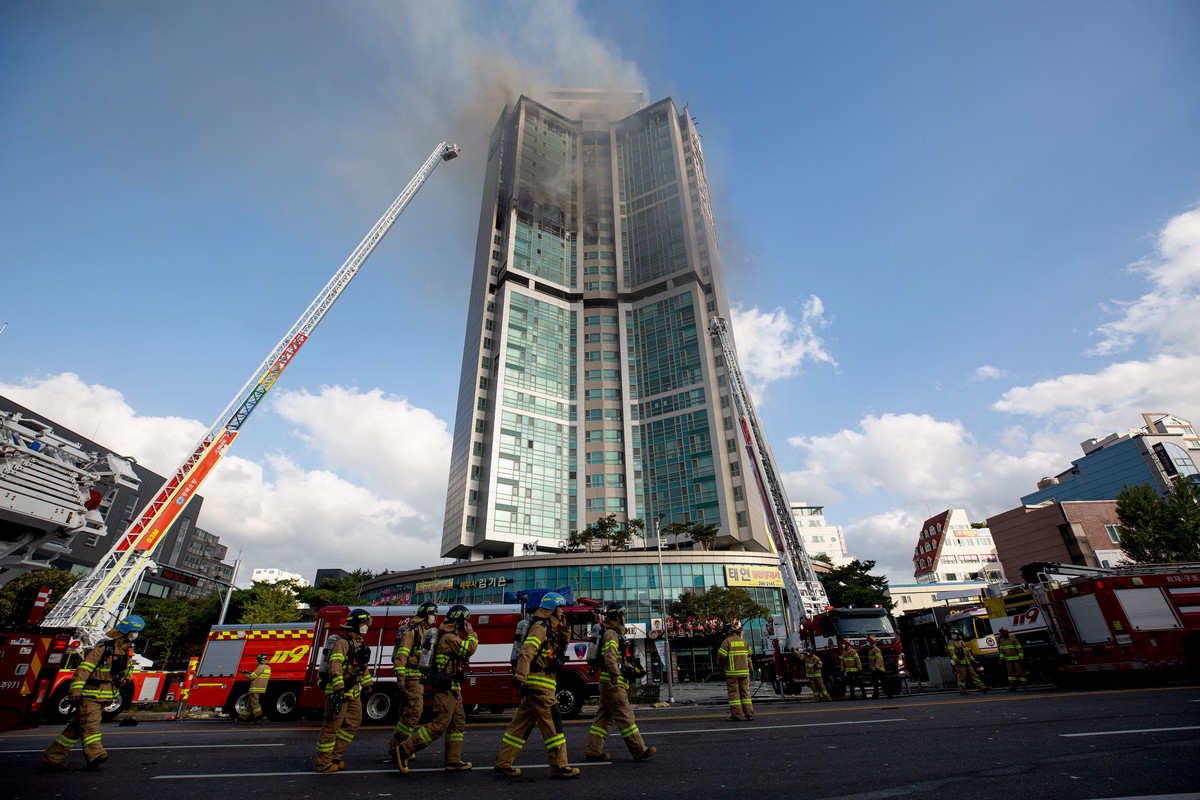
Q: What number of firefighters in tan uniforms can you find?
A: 13